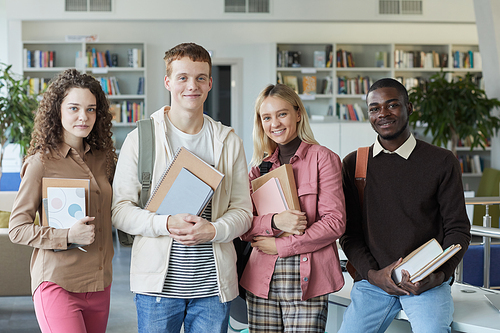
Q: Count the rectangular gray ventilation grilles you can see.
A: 3